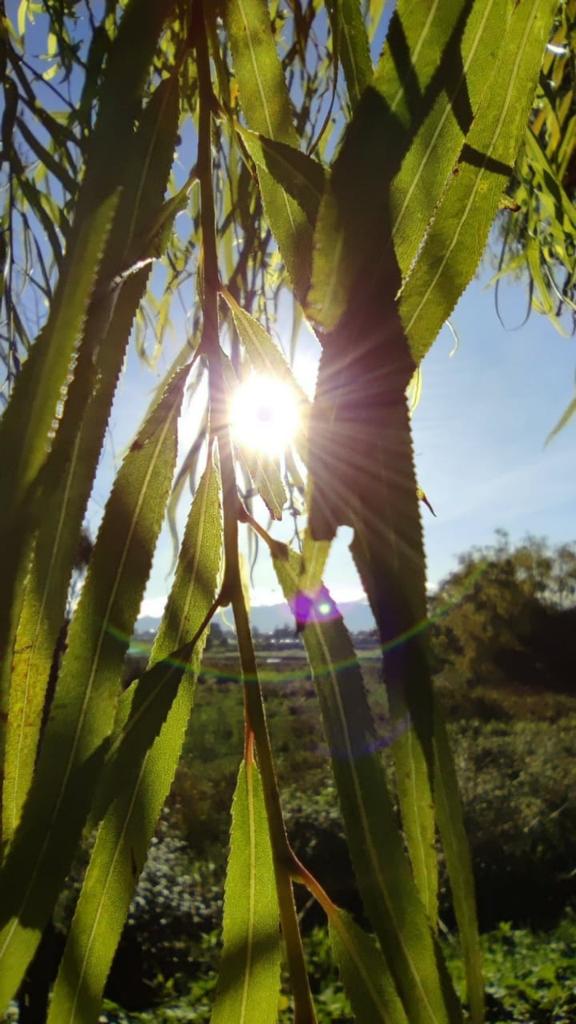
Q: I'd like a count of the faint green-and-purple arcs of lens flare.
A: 2